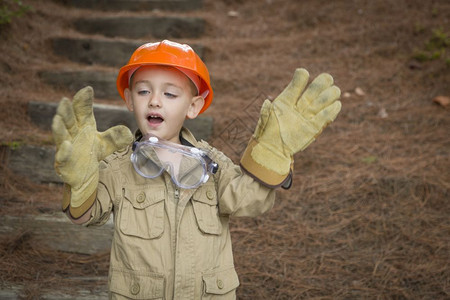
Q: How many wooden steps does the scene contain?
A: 8